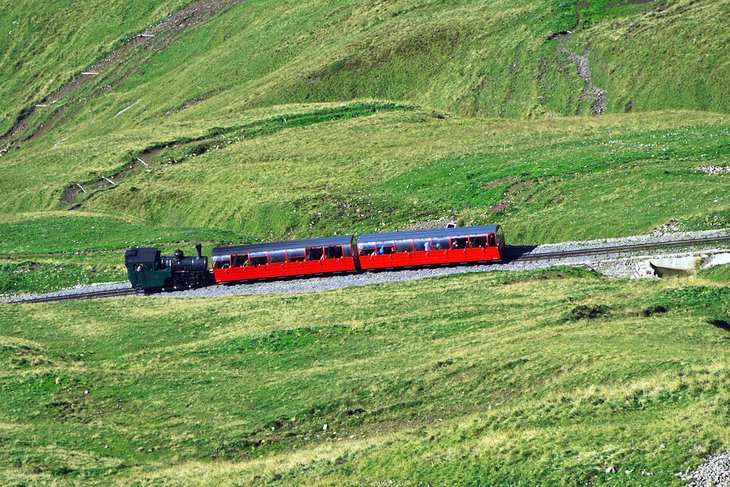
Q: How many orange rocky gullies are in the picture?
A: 0